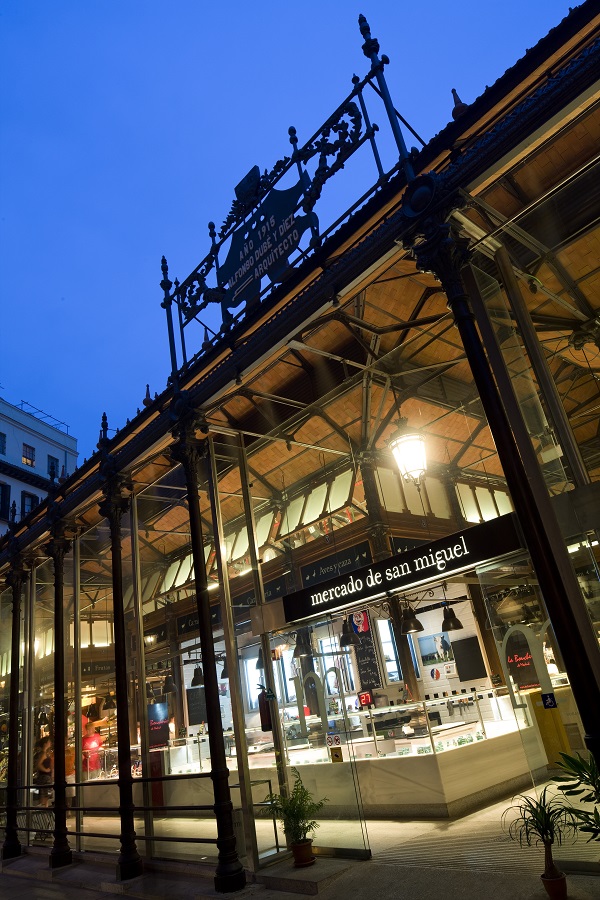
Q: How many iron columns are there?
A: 5